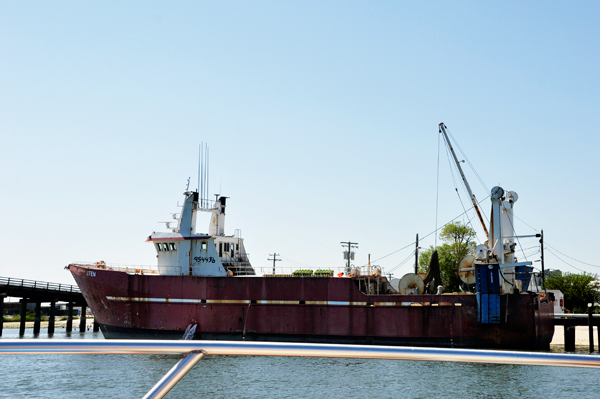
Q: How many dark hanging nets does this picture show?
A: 1